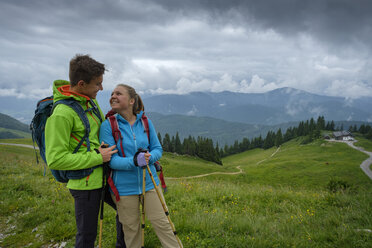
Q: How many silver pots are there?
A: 0